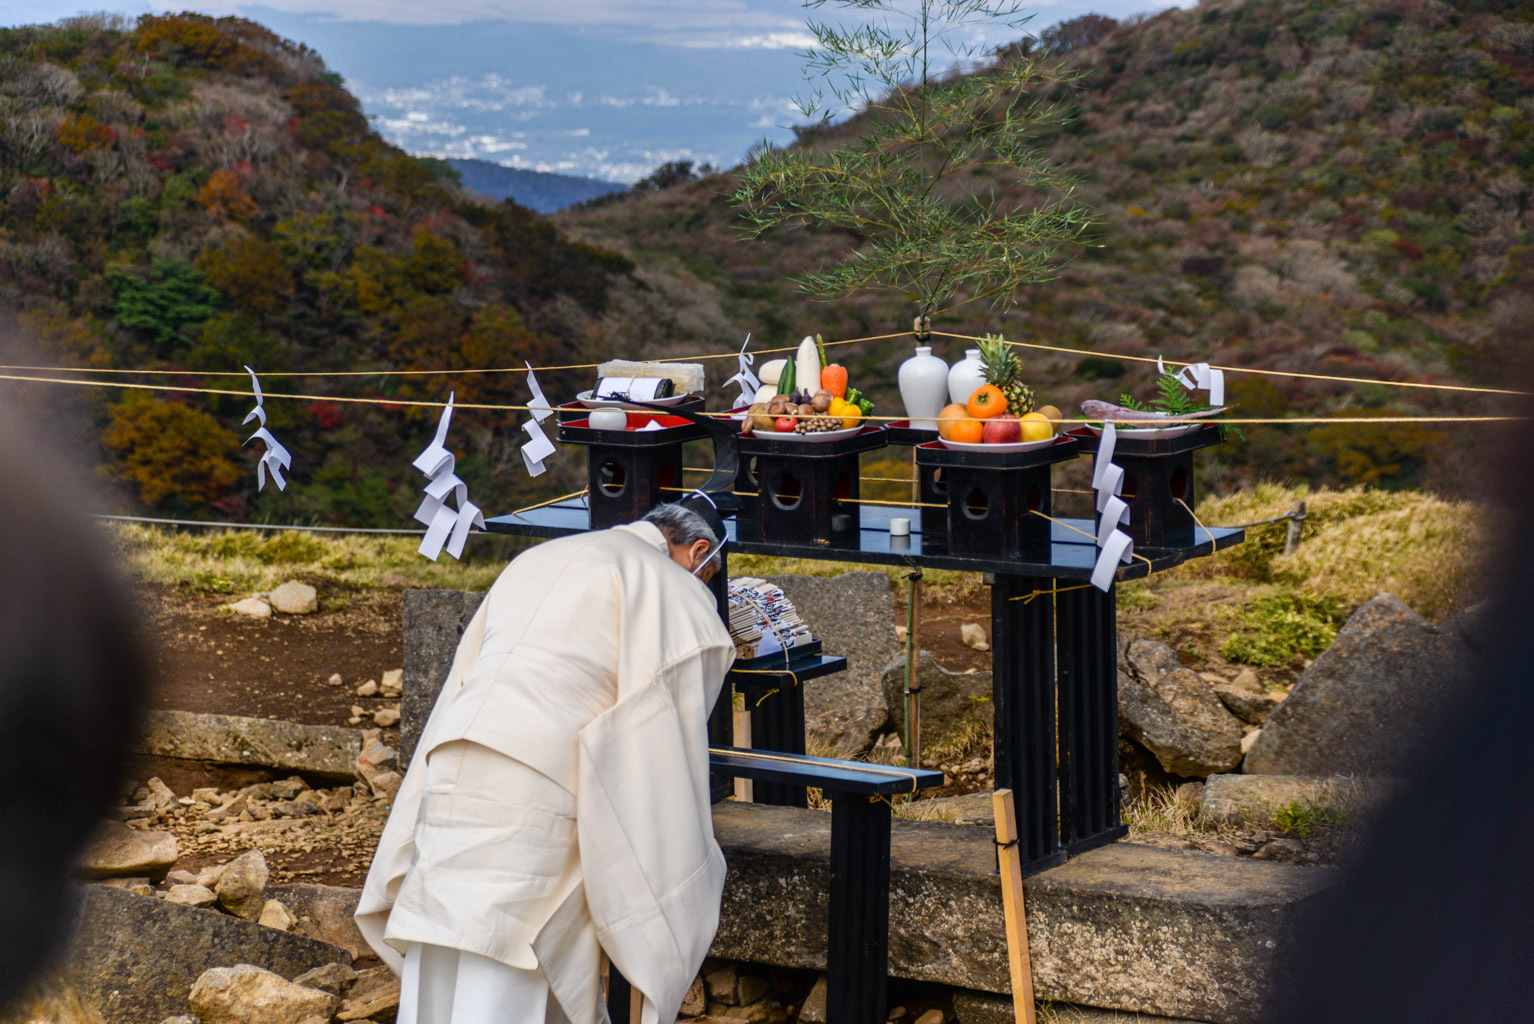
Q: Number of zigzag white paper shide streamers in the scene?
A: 6